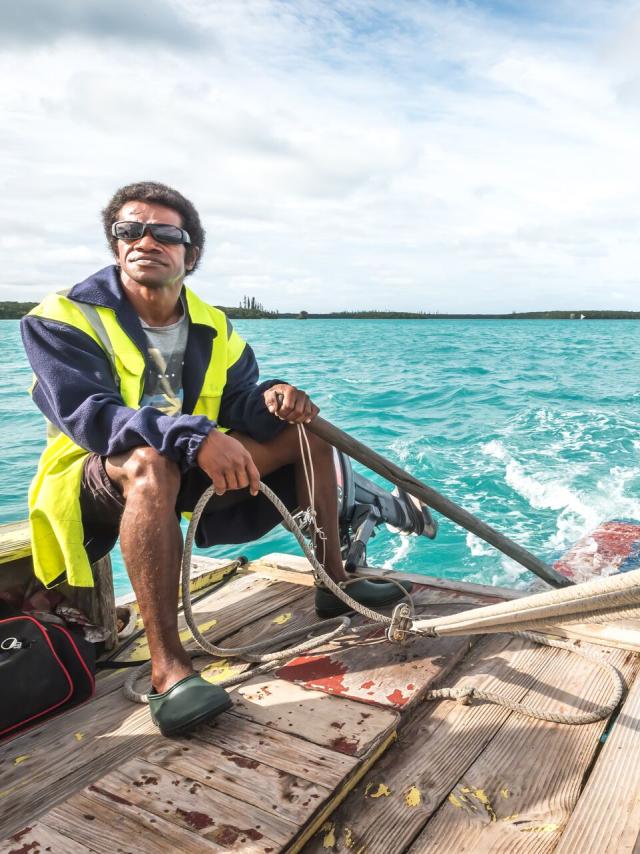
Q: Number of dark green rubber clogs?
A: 2